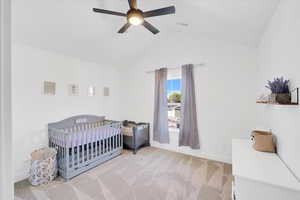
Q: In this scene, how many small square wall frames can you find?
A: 4